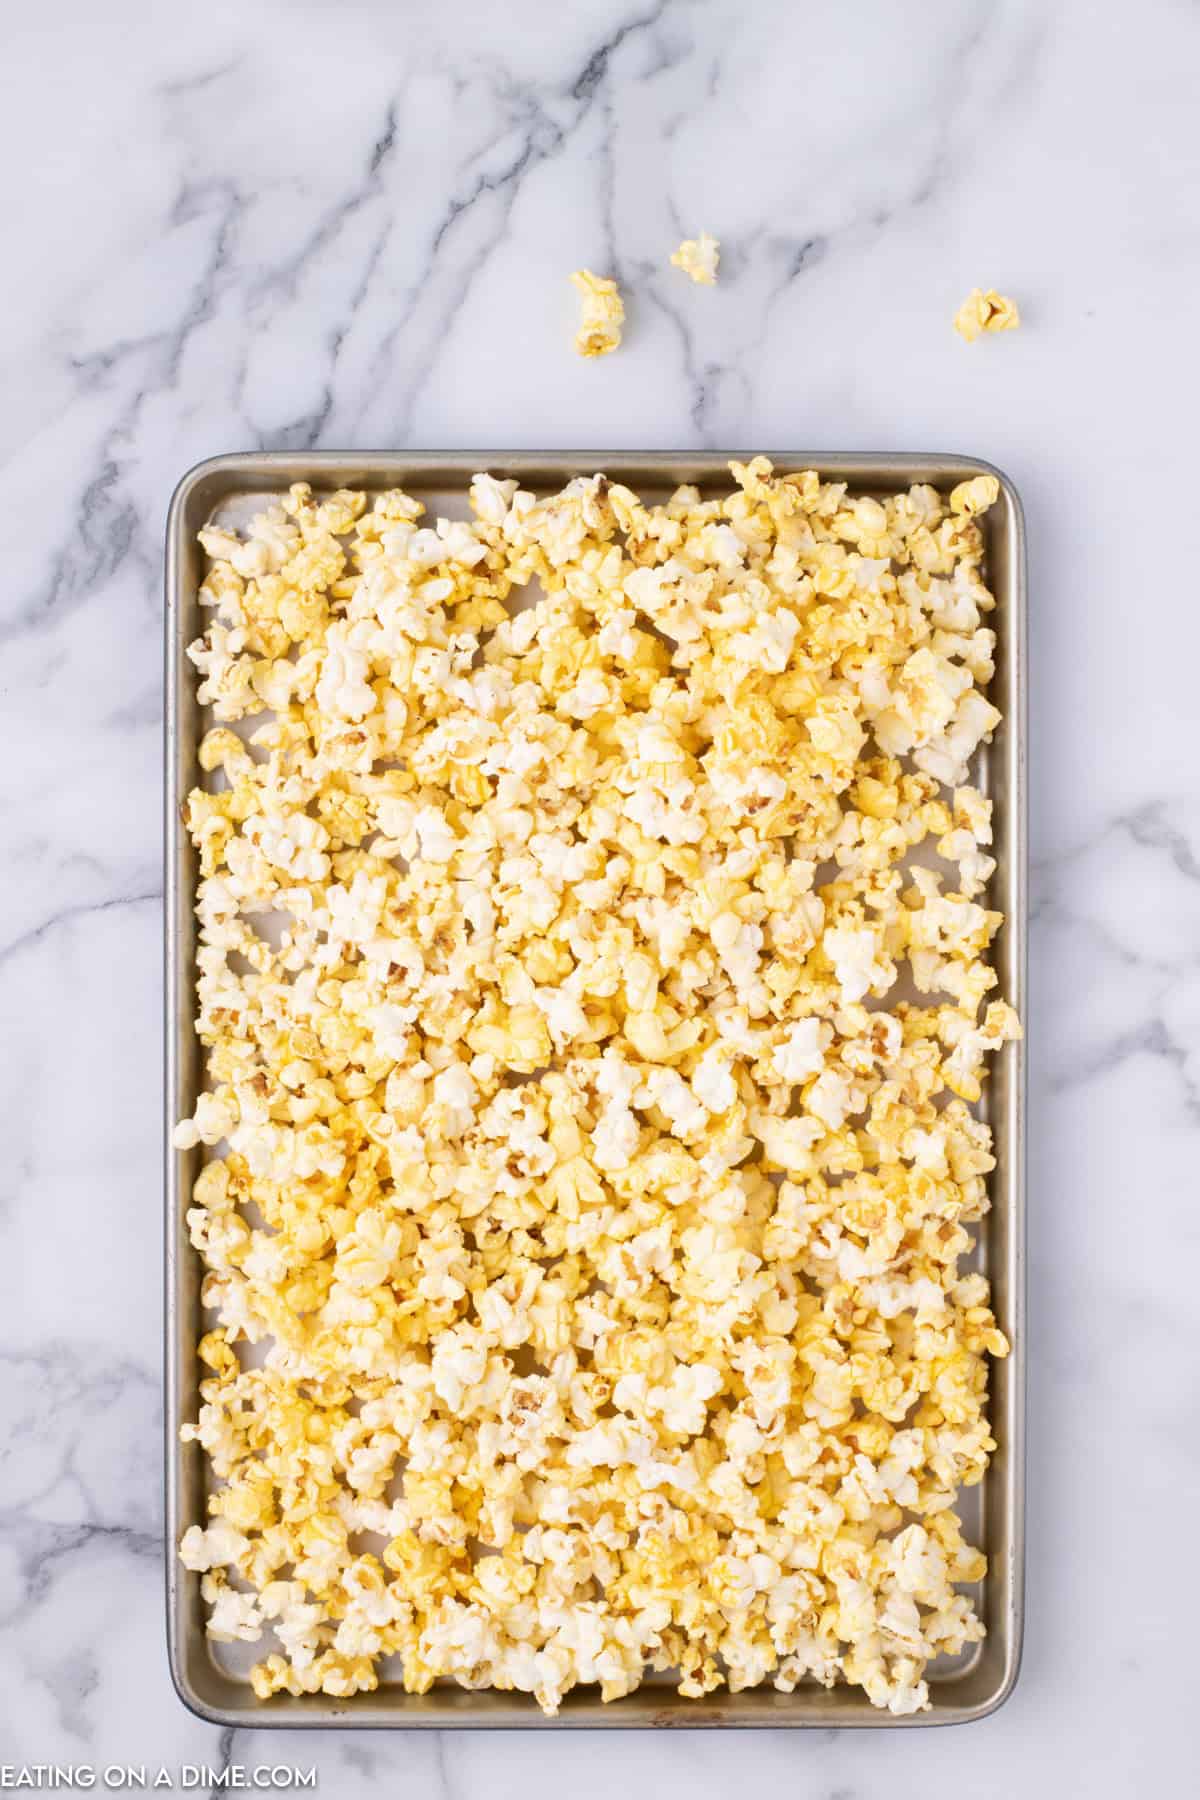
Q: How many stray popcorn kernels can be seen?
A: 3